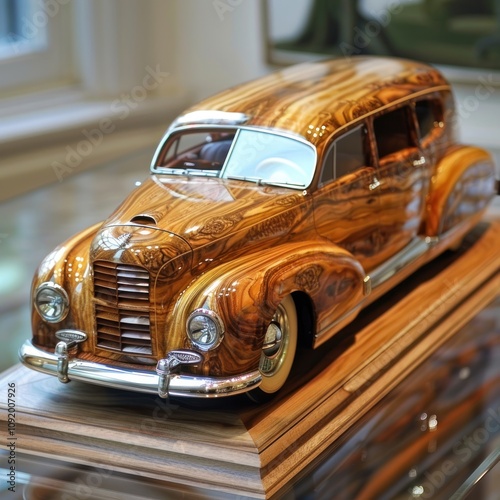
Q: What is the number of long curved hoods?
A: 1